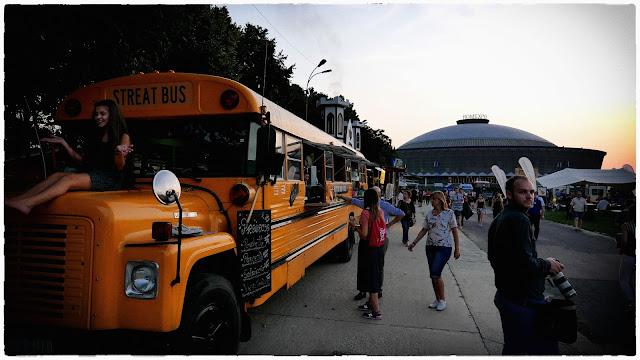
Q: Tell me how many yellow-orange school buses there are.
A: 1